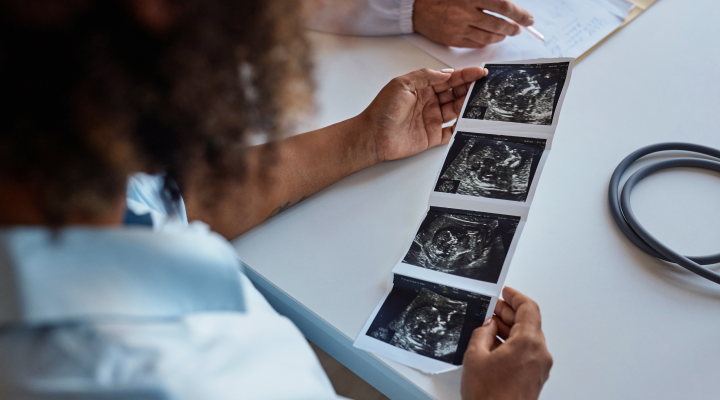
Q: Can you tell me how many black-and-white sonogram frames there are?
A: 4